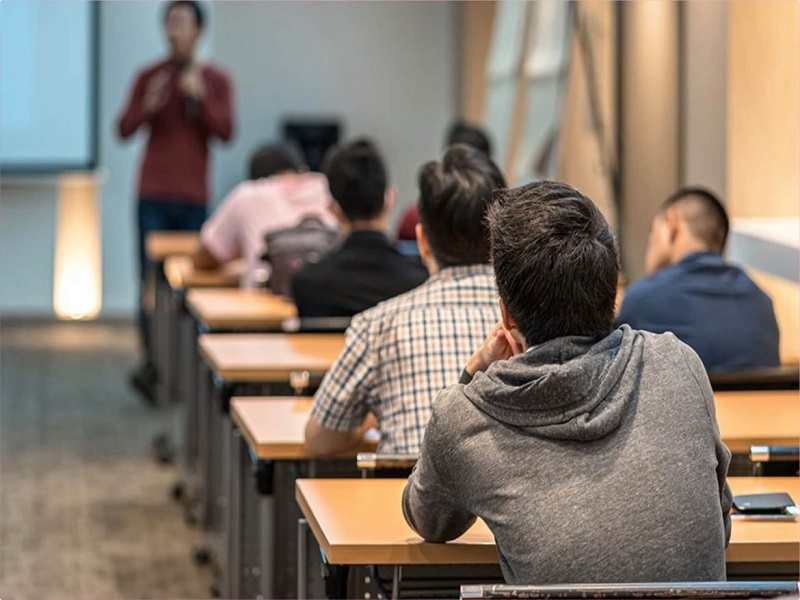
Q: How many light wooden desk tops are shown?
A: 6